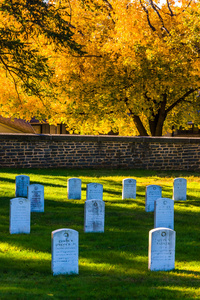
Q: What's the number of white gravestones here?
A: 12